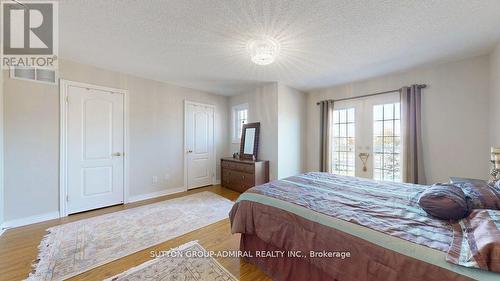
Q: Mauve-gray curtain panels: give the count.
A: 2